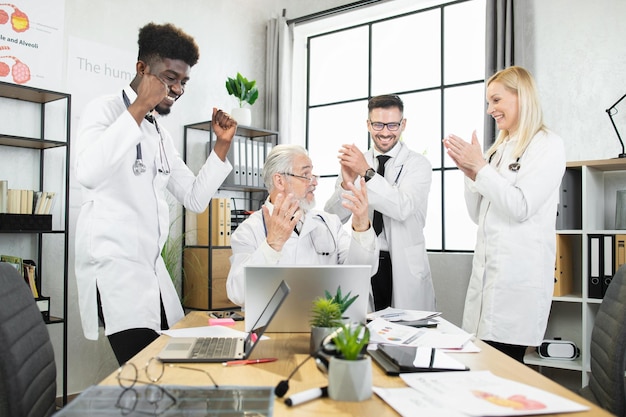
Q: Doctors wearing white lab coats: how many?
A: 4